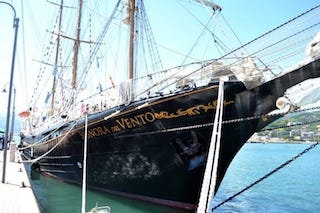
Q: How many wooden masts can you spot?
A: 3